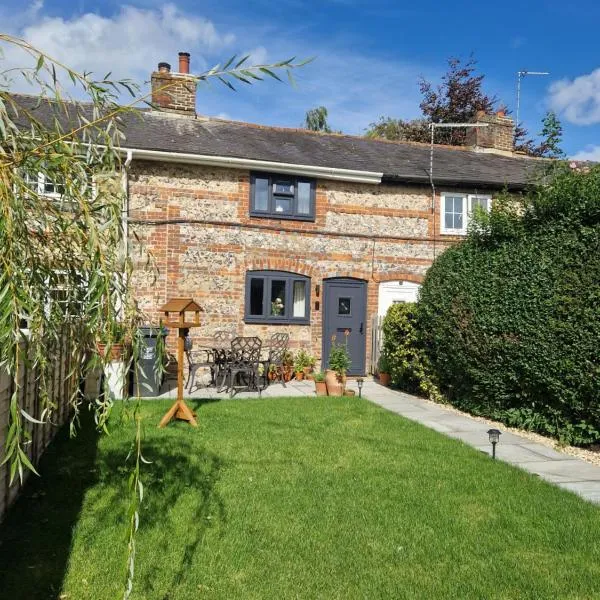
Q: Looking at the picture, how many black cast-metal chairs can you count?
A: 4